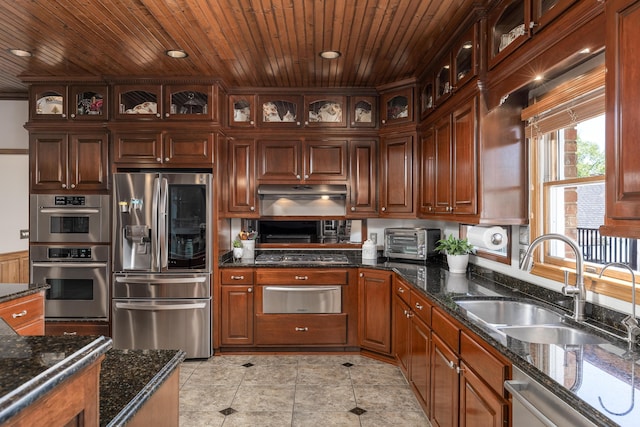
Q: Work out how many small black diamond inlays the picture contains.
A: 4